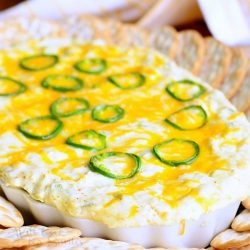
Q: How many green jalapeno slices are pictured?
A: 13